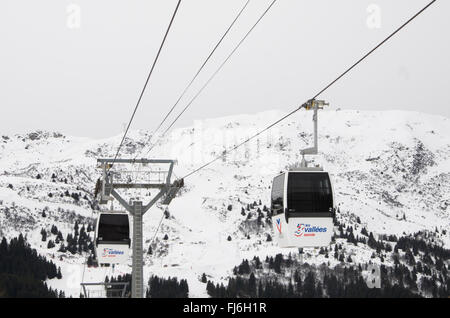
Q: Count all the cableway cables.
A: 4